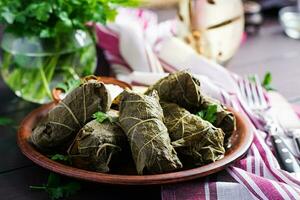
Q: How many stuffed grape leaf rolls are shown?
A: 6